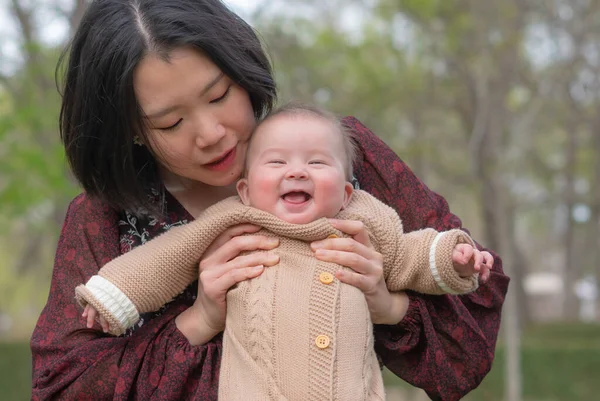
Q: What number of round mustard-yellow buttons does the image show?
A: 2